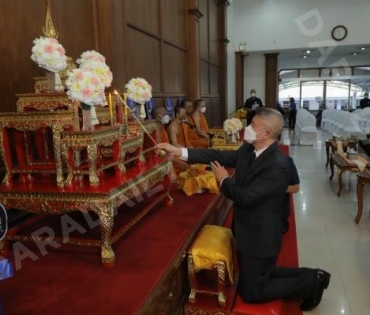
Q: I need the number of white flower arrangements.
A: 6